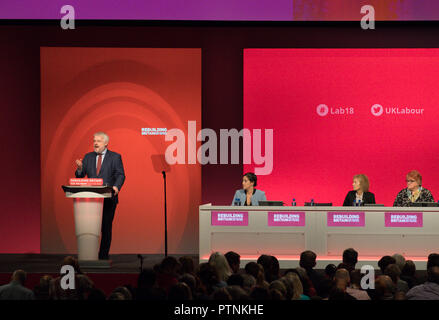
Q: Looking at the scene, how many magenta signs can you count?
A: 4